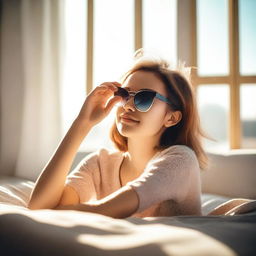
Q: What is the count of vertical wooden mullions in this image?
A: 4